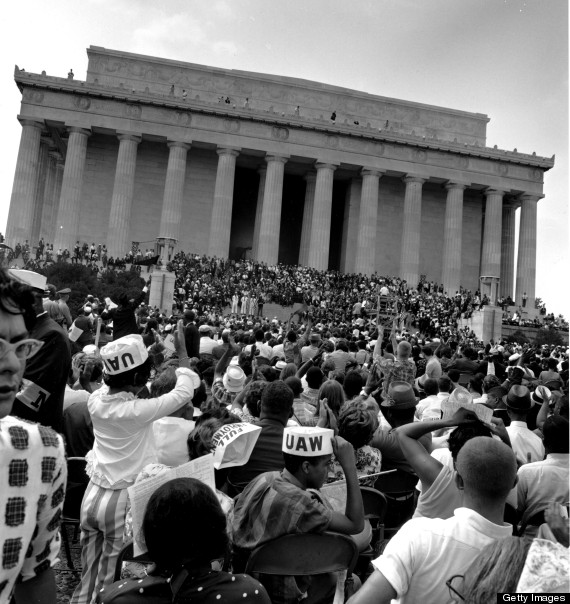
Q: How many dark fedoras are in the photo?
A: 2